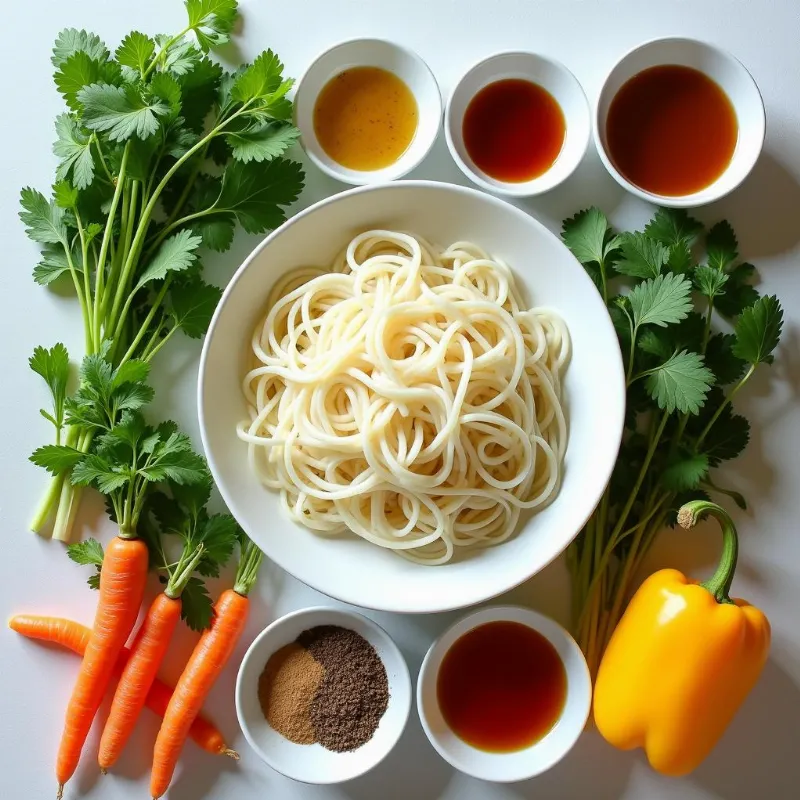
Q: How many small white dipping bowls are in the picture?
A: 5